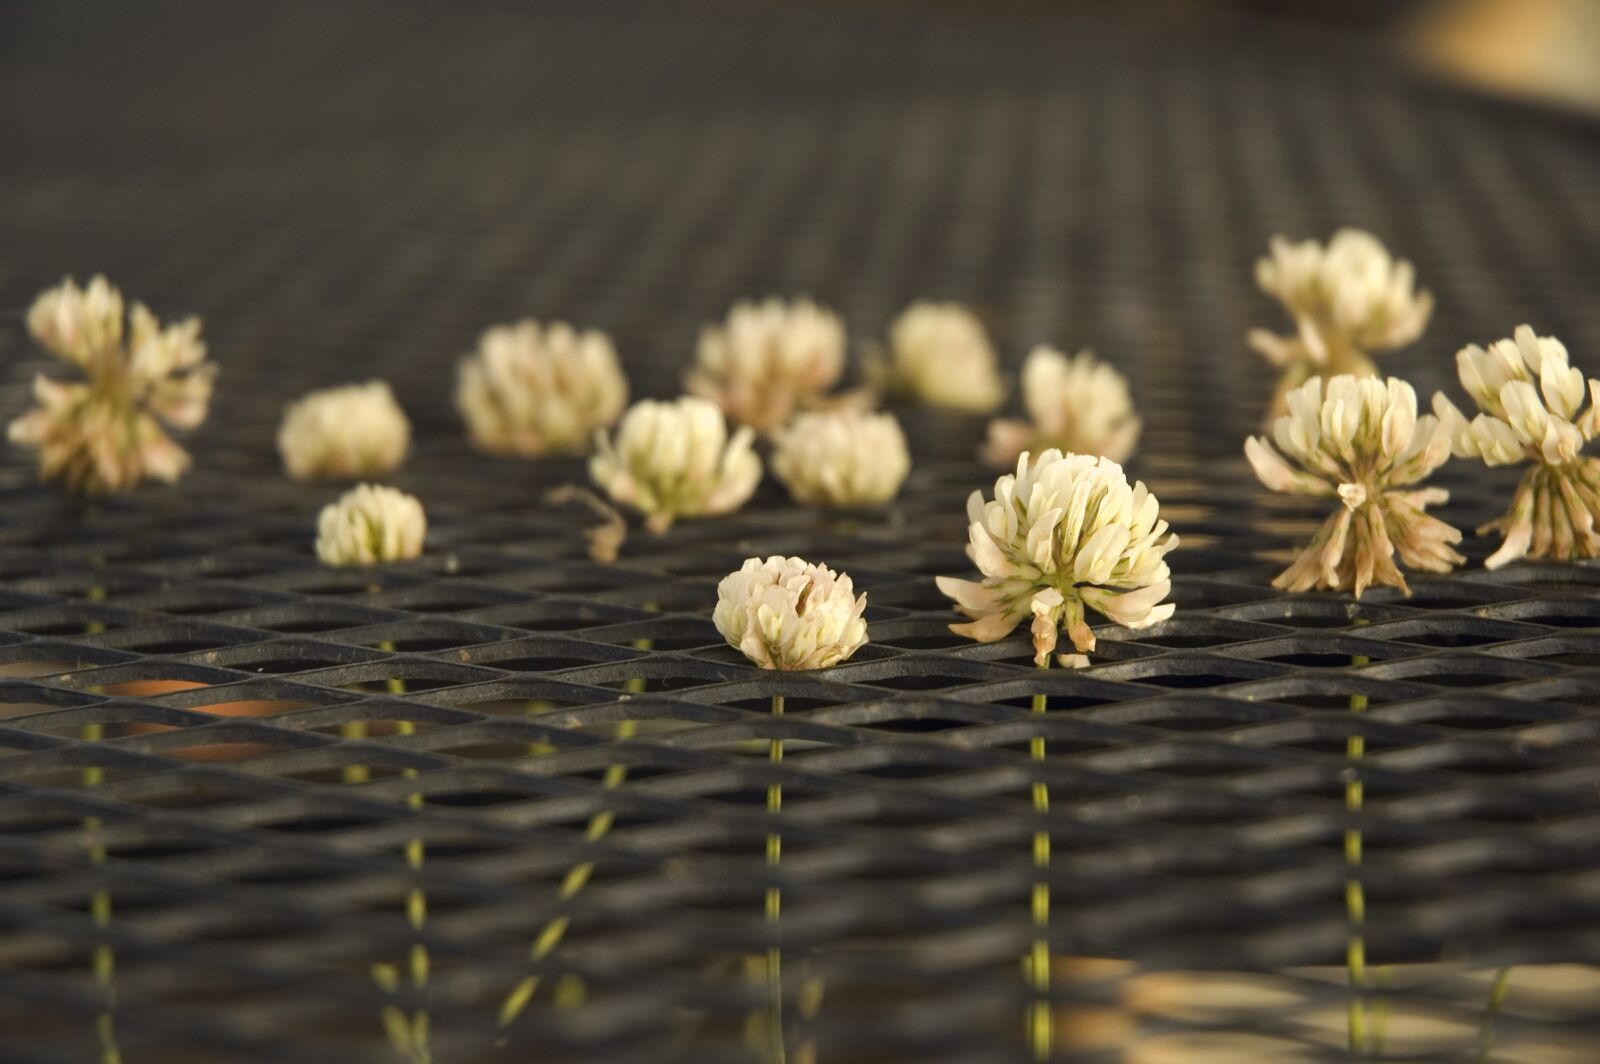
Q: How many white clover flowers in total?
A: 14